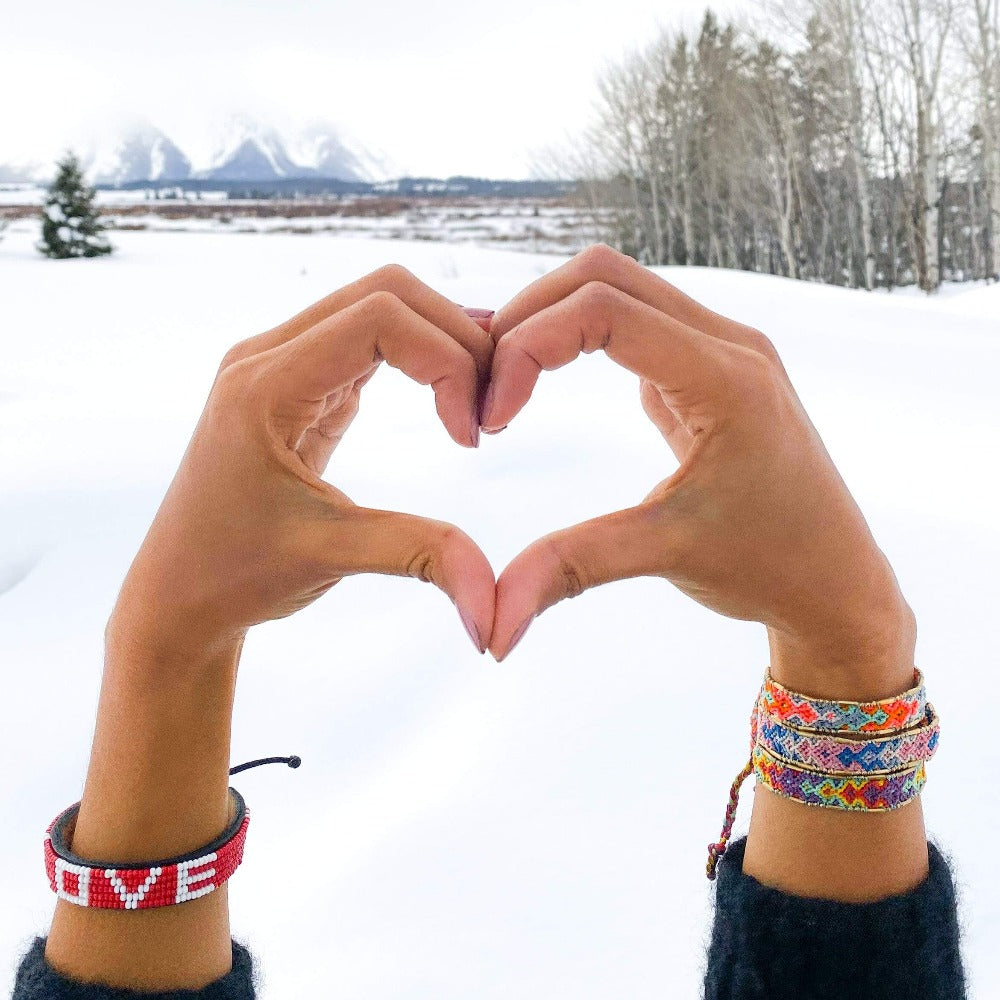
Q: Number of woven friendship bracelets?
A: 3